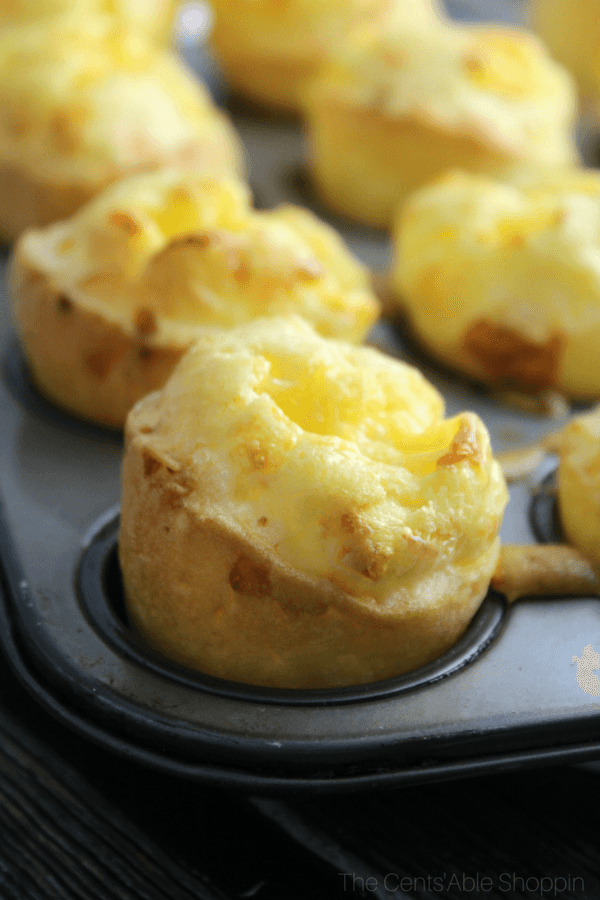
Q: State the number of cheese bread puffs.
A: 9